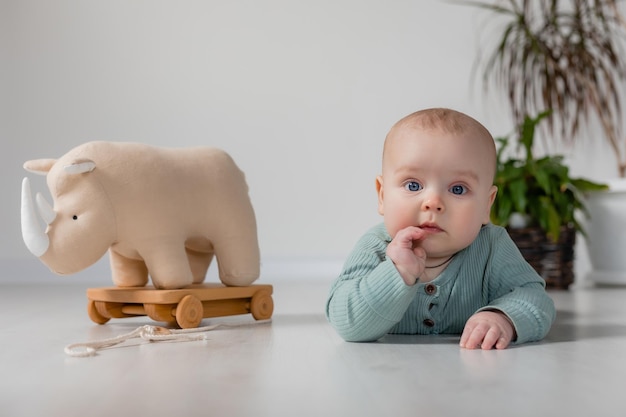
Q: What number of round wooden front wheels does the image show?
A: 2